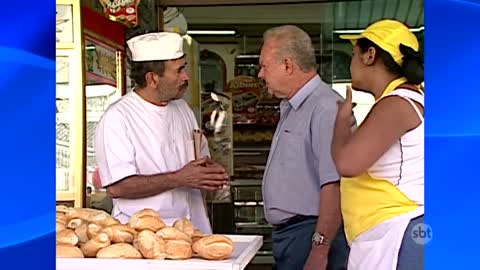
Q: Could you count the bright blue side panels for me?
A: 2